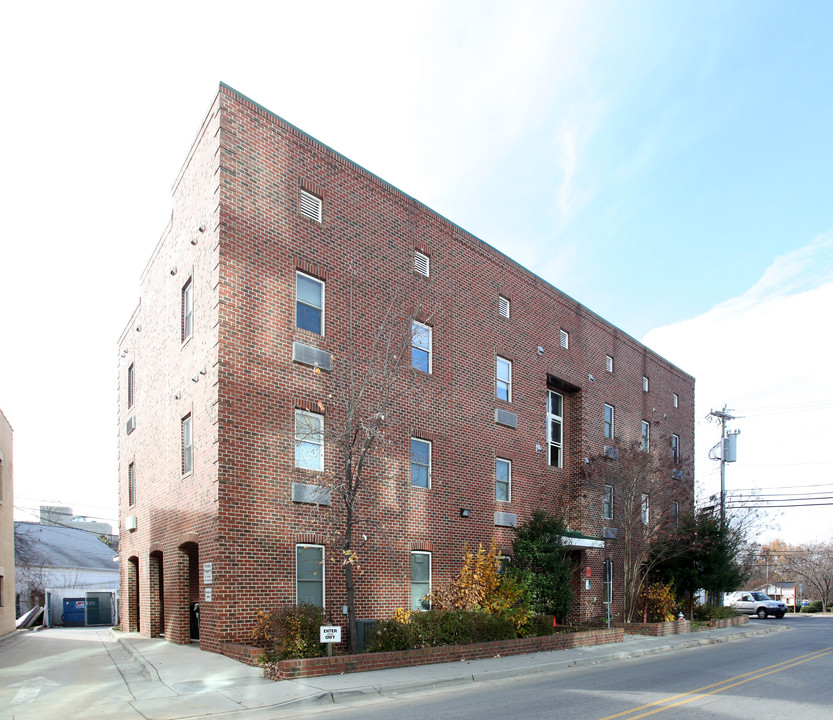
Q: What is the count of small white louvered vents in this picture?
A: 7